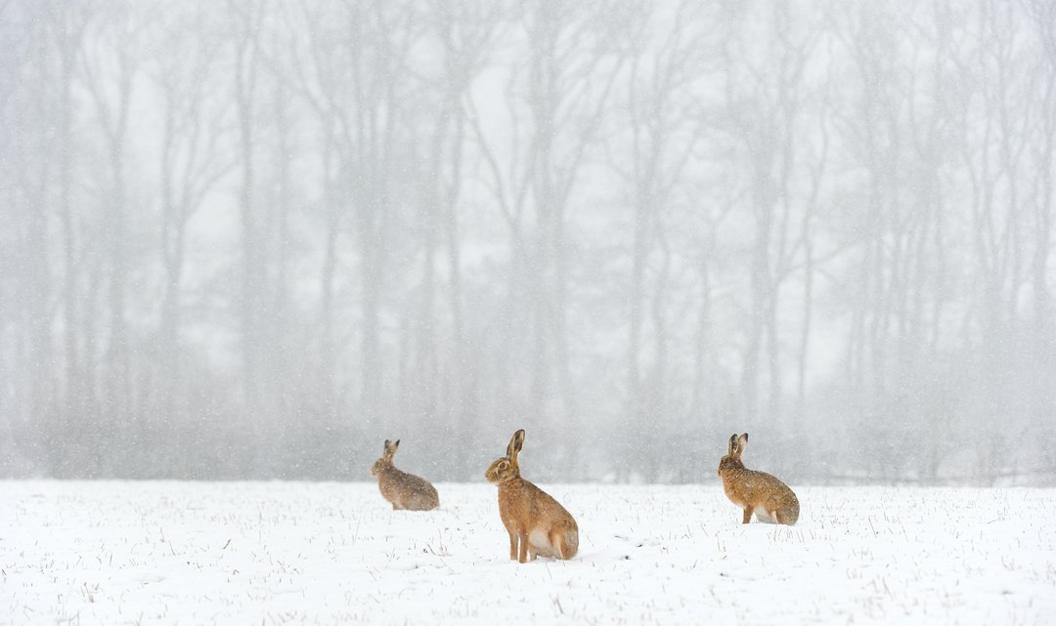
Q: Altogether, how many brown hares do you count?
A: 3